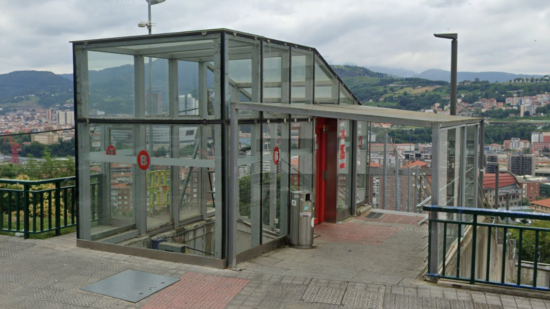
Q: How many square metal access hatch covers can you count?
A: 1